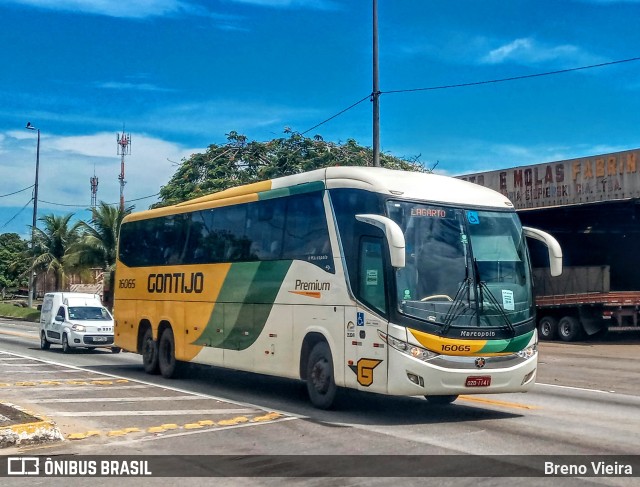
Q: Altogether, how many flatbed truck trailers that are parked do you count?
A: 1